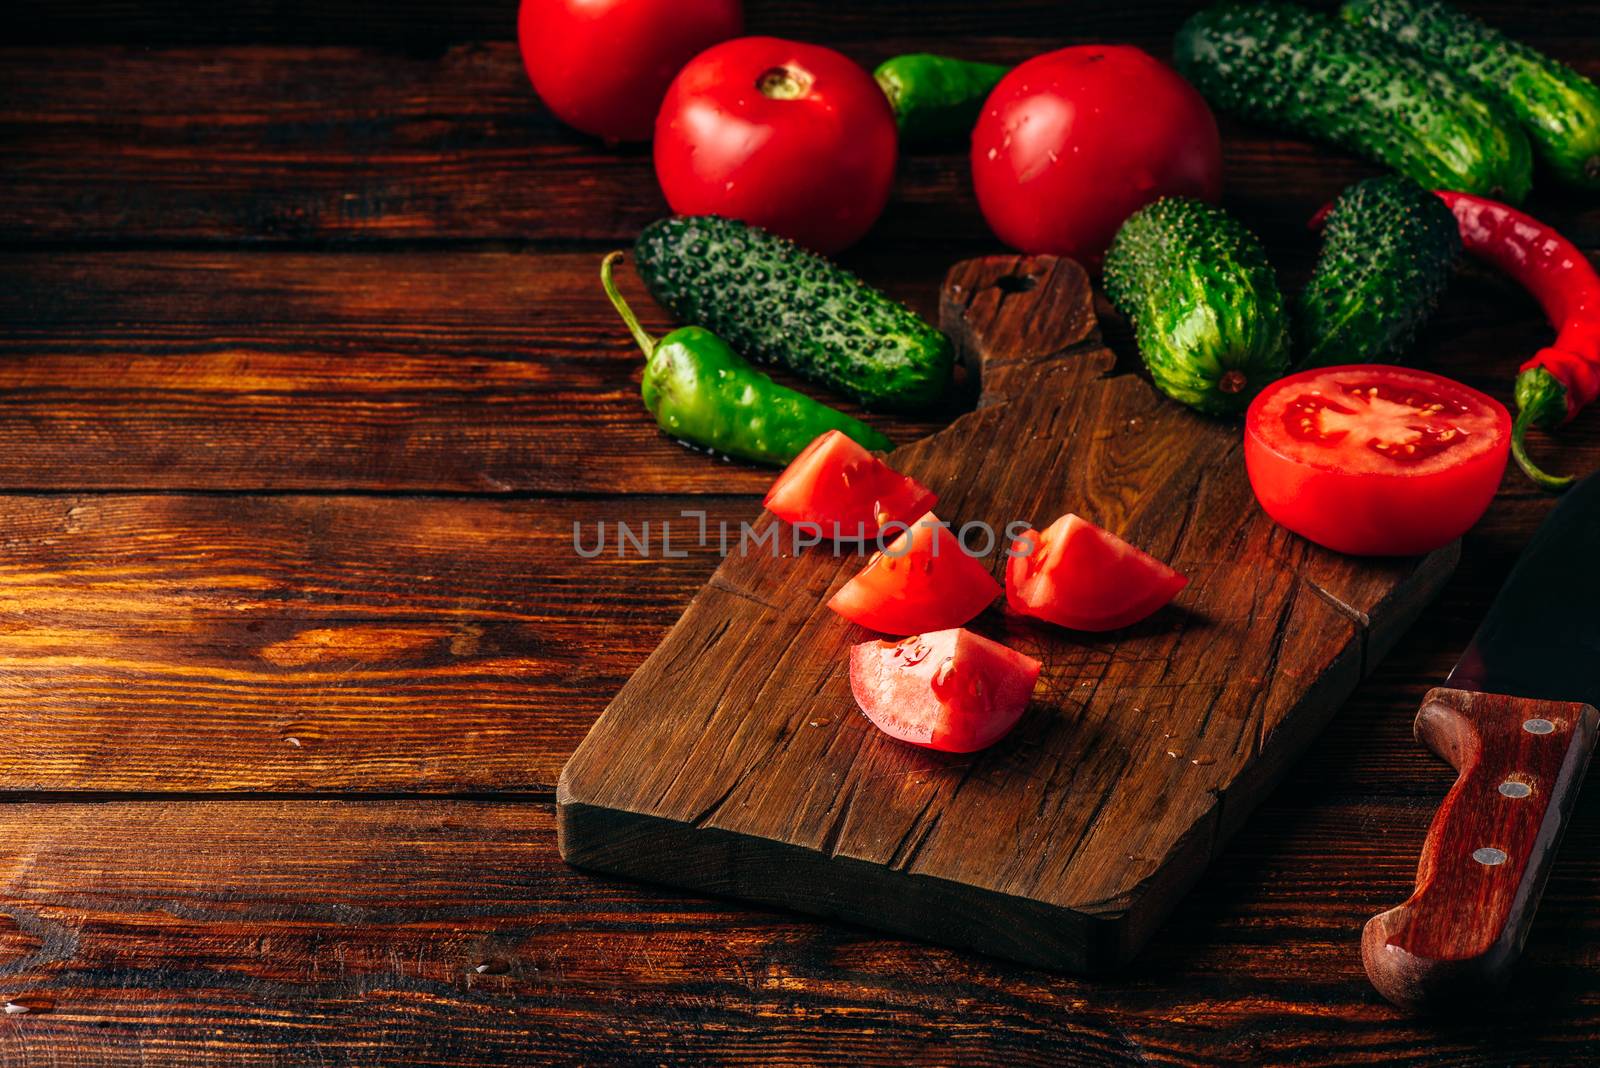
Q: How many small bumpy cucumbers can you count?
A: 5